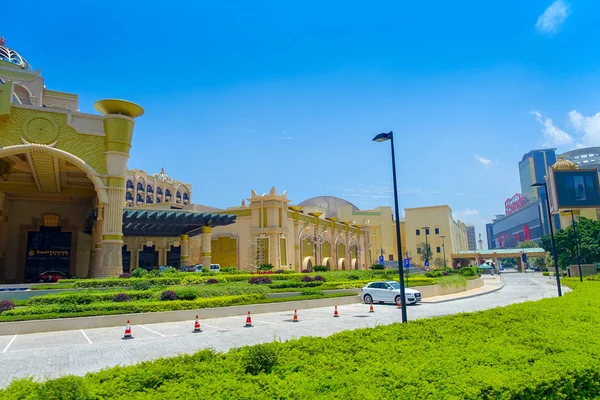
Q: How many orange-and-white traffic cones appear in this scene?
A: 7